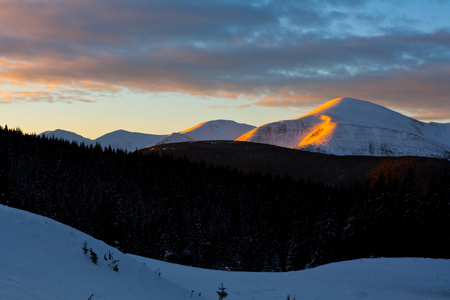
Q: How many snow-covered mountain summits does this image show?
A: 4